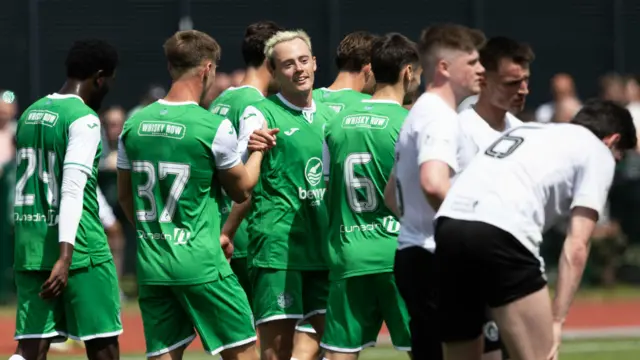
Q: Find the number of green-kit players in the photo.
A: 6